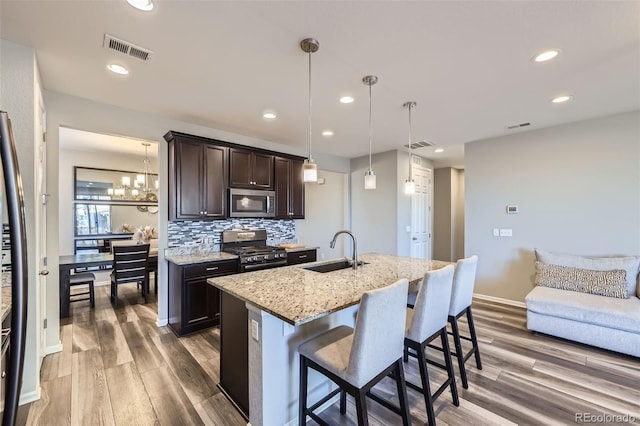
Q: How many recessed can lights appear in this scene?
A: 8